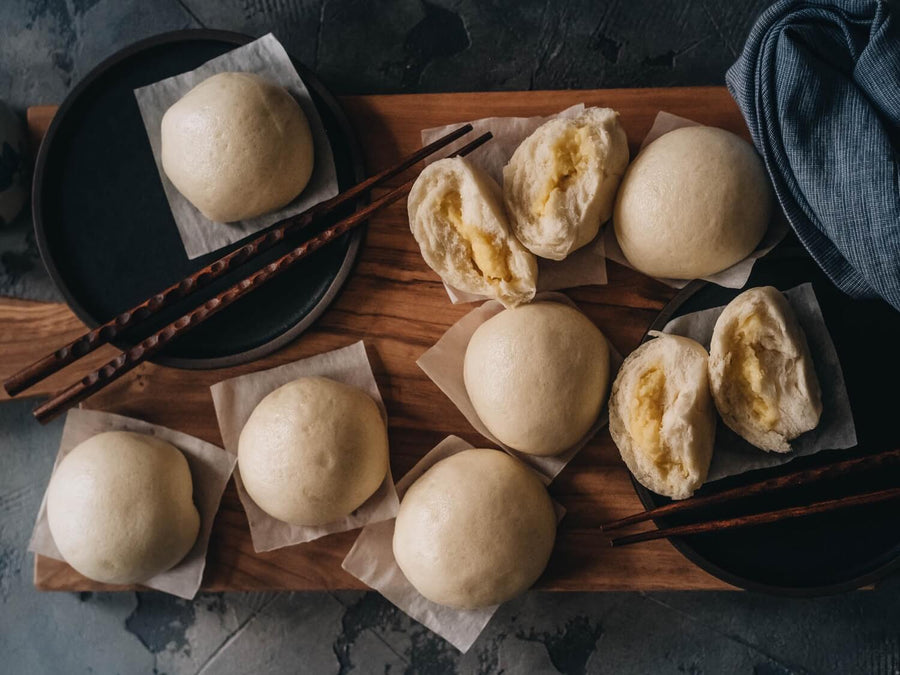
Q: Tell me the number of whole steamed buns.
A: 6